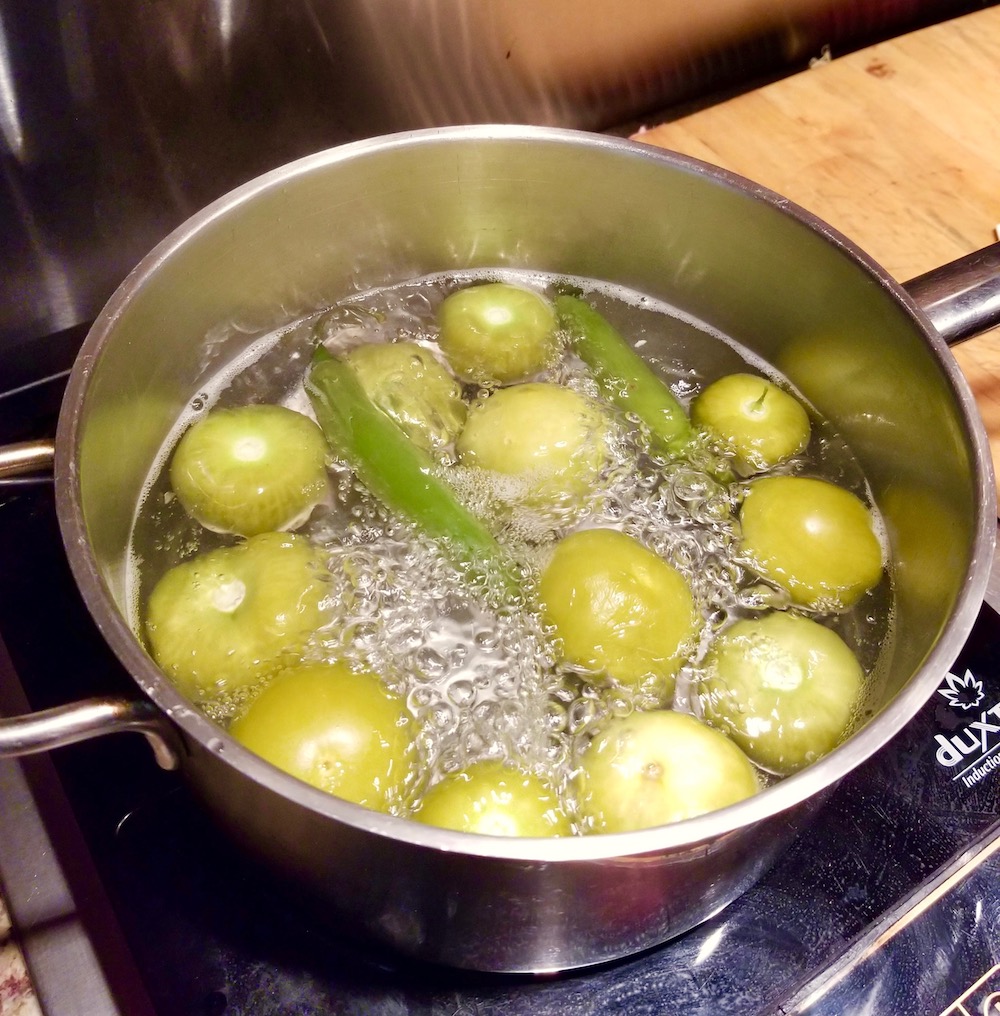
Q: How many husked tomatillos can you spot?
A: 12